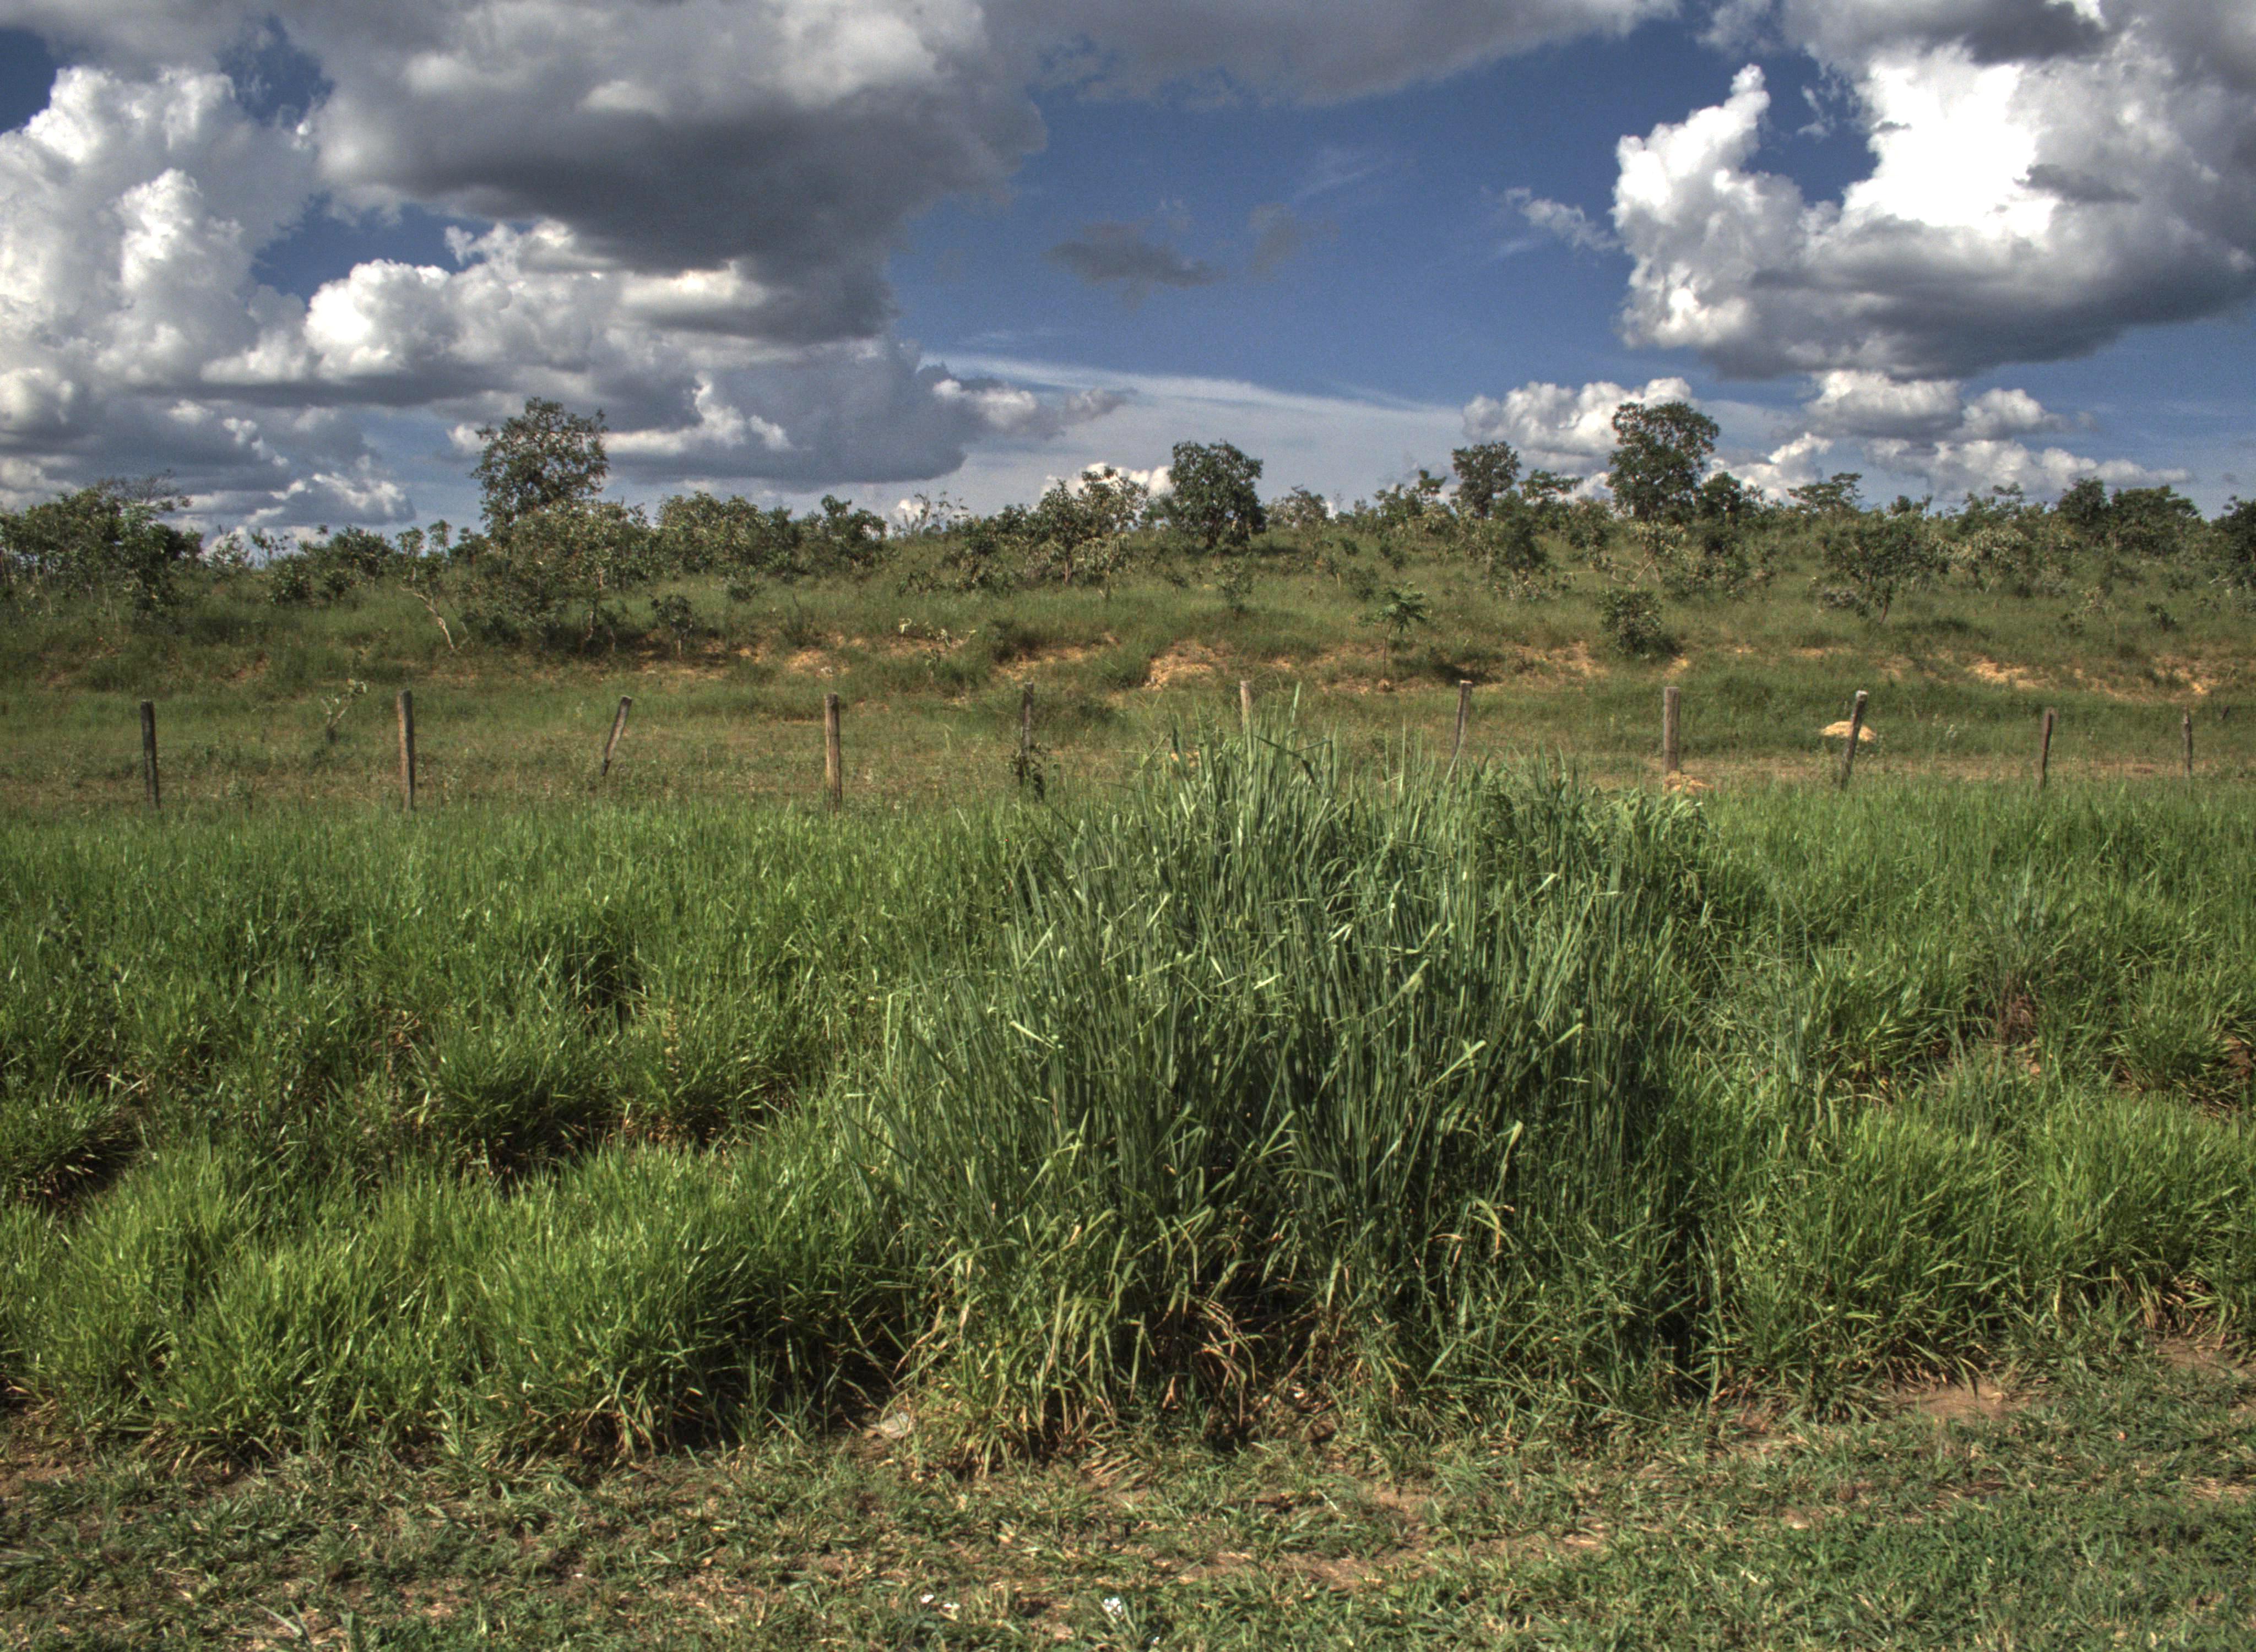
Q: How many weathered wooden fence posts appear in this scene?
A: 11